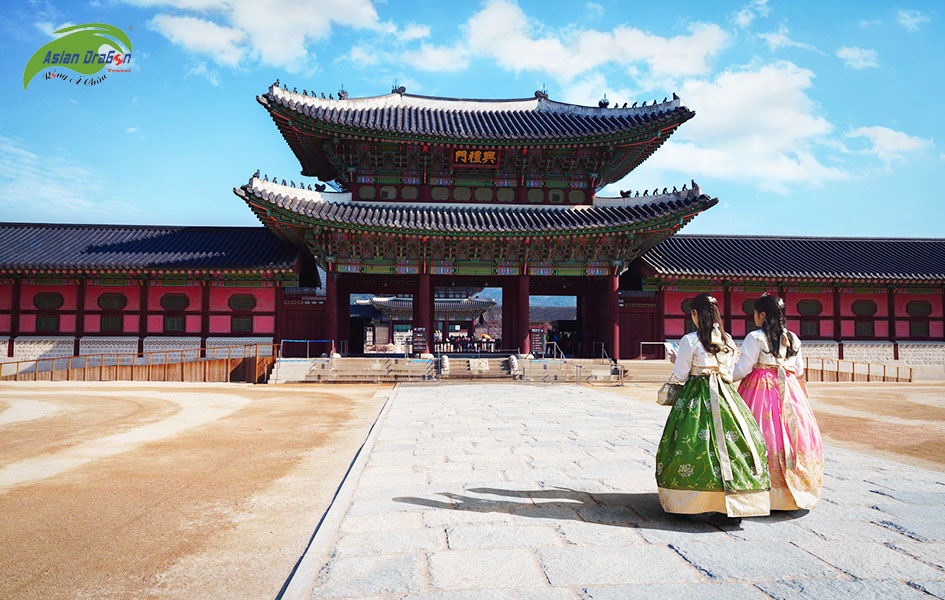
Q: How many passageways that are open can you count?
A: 3